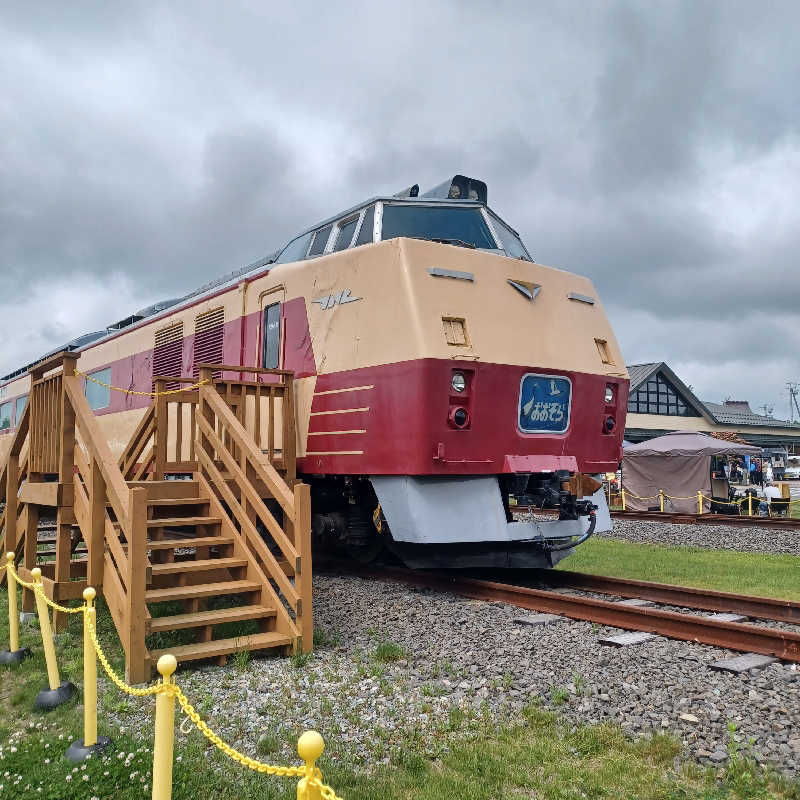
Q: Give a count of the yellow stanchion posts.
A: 9